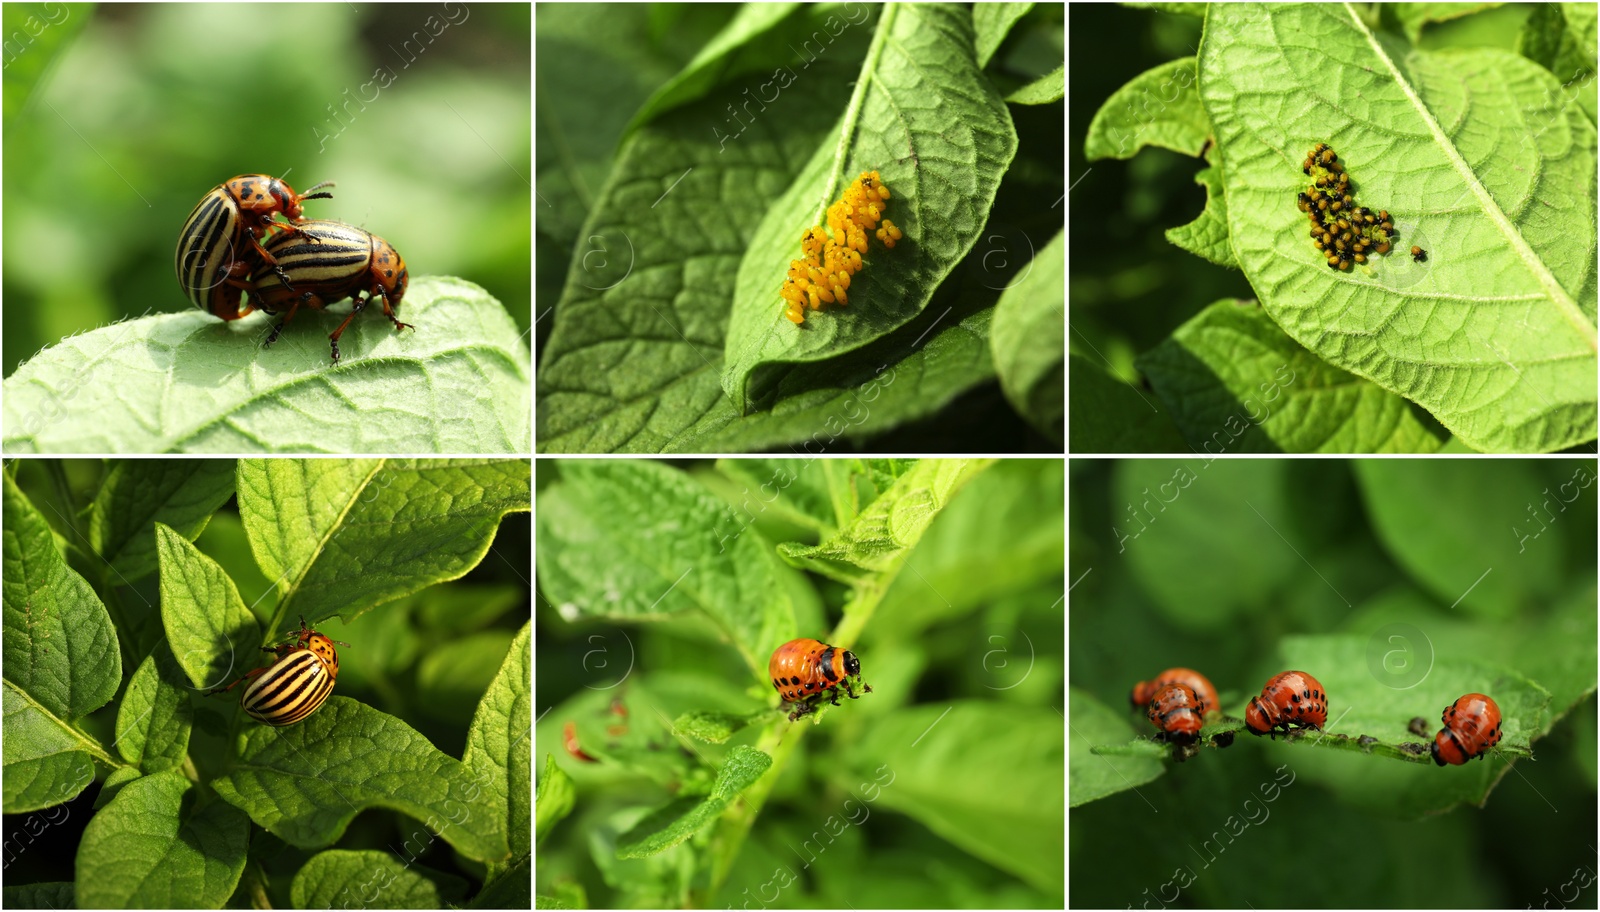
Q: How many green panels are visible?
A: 6